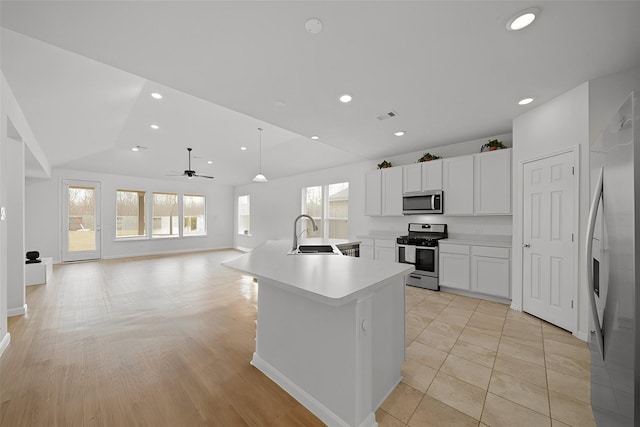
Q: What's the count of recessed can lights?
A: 10